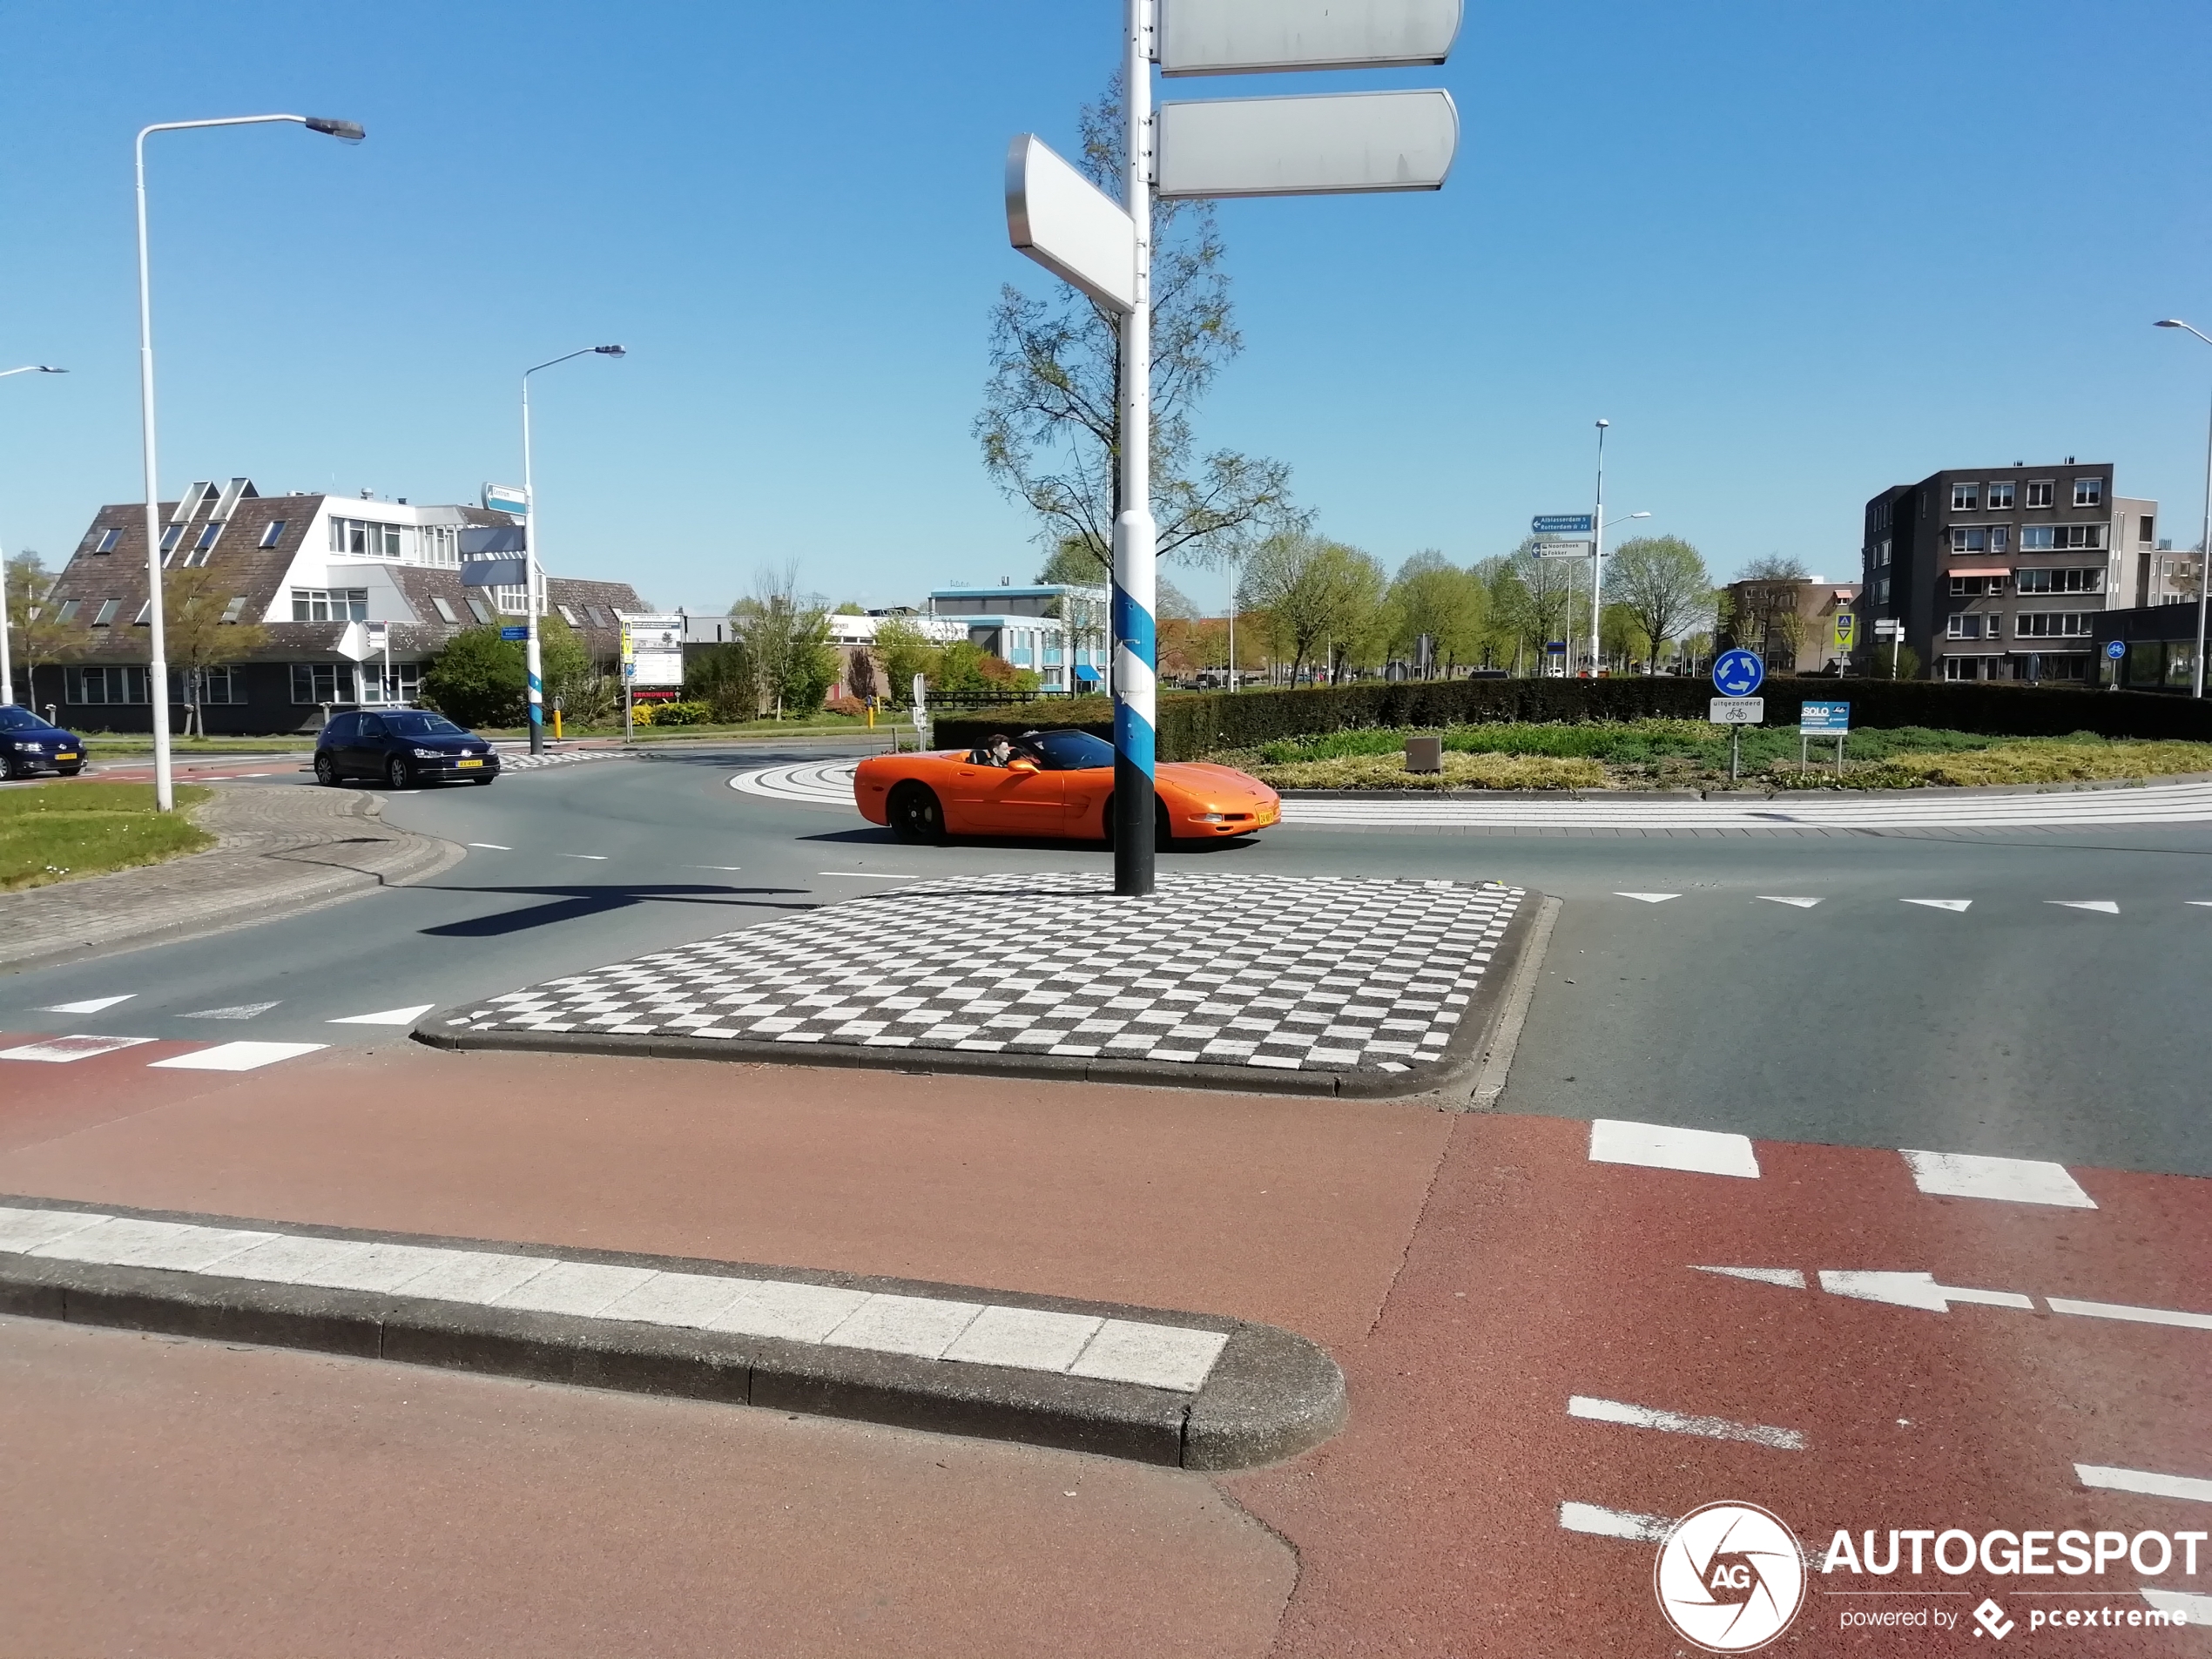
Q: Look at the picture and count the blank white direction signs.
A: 3